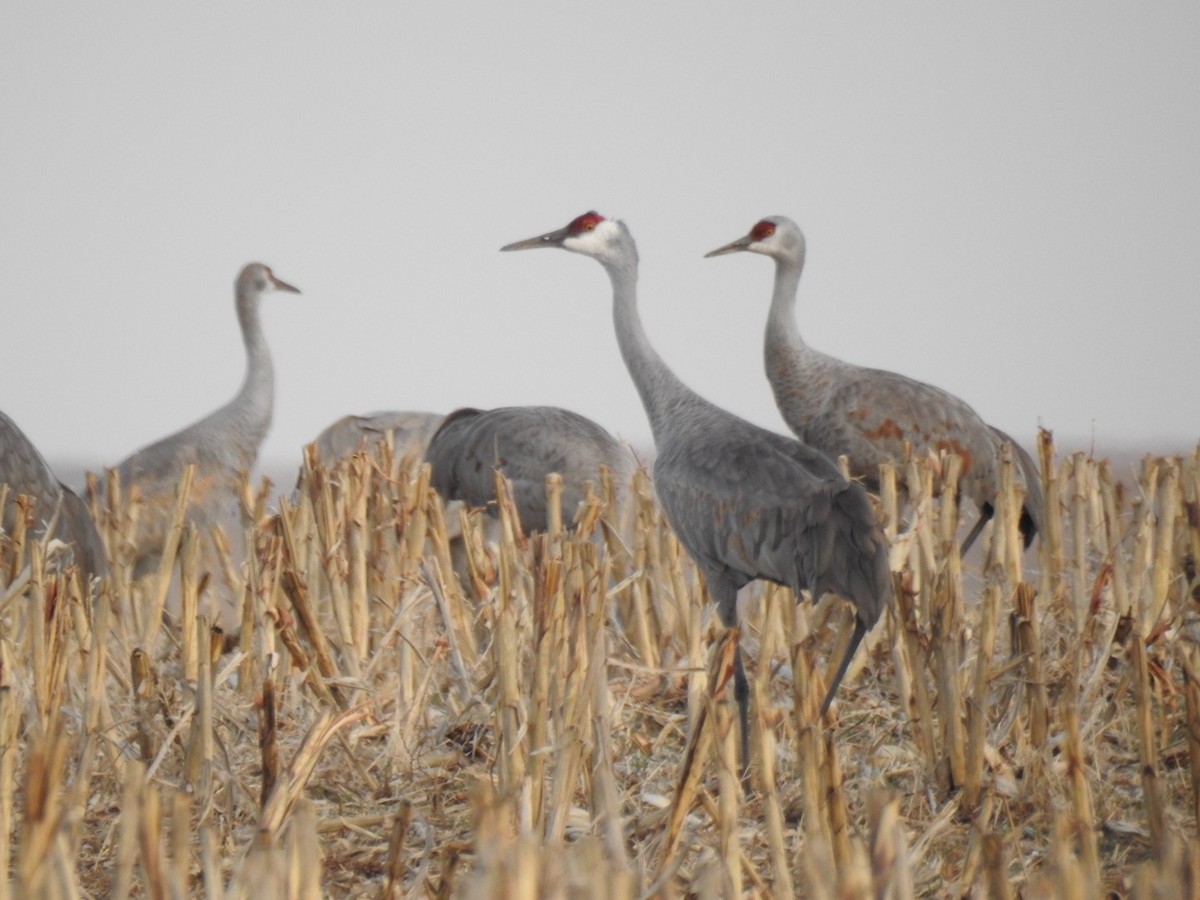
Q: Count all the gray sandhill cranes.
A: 6